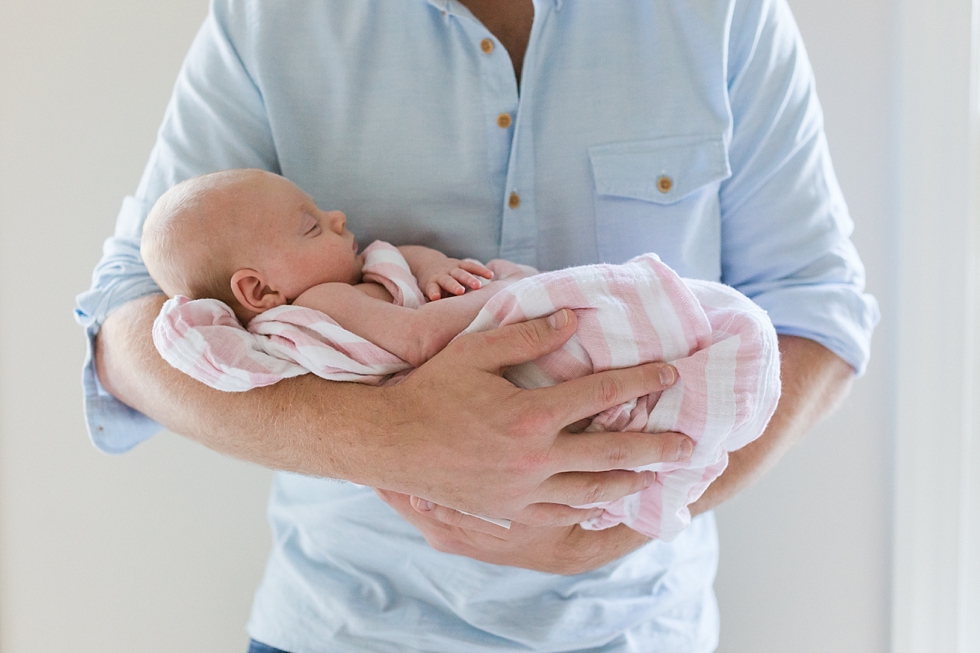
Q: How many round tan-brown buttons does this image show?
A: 4